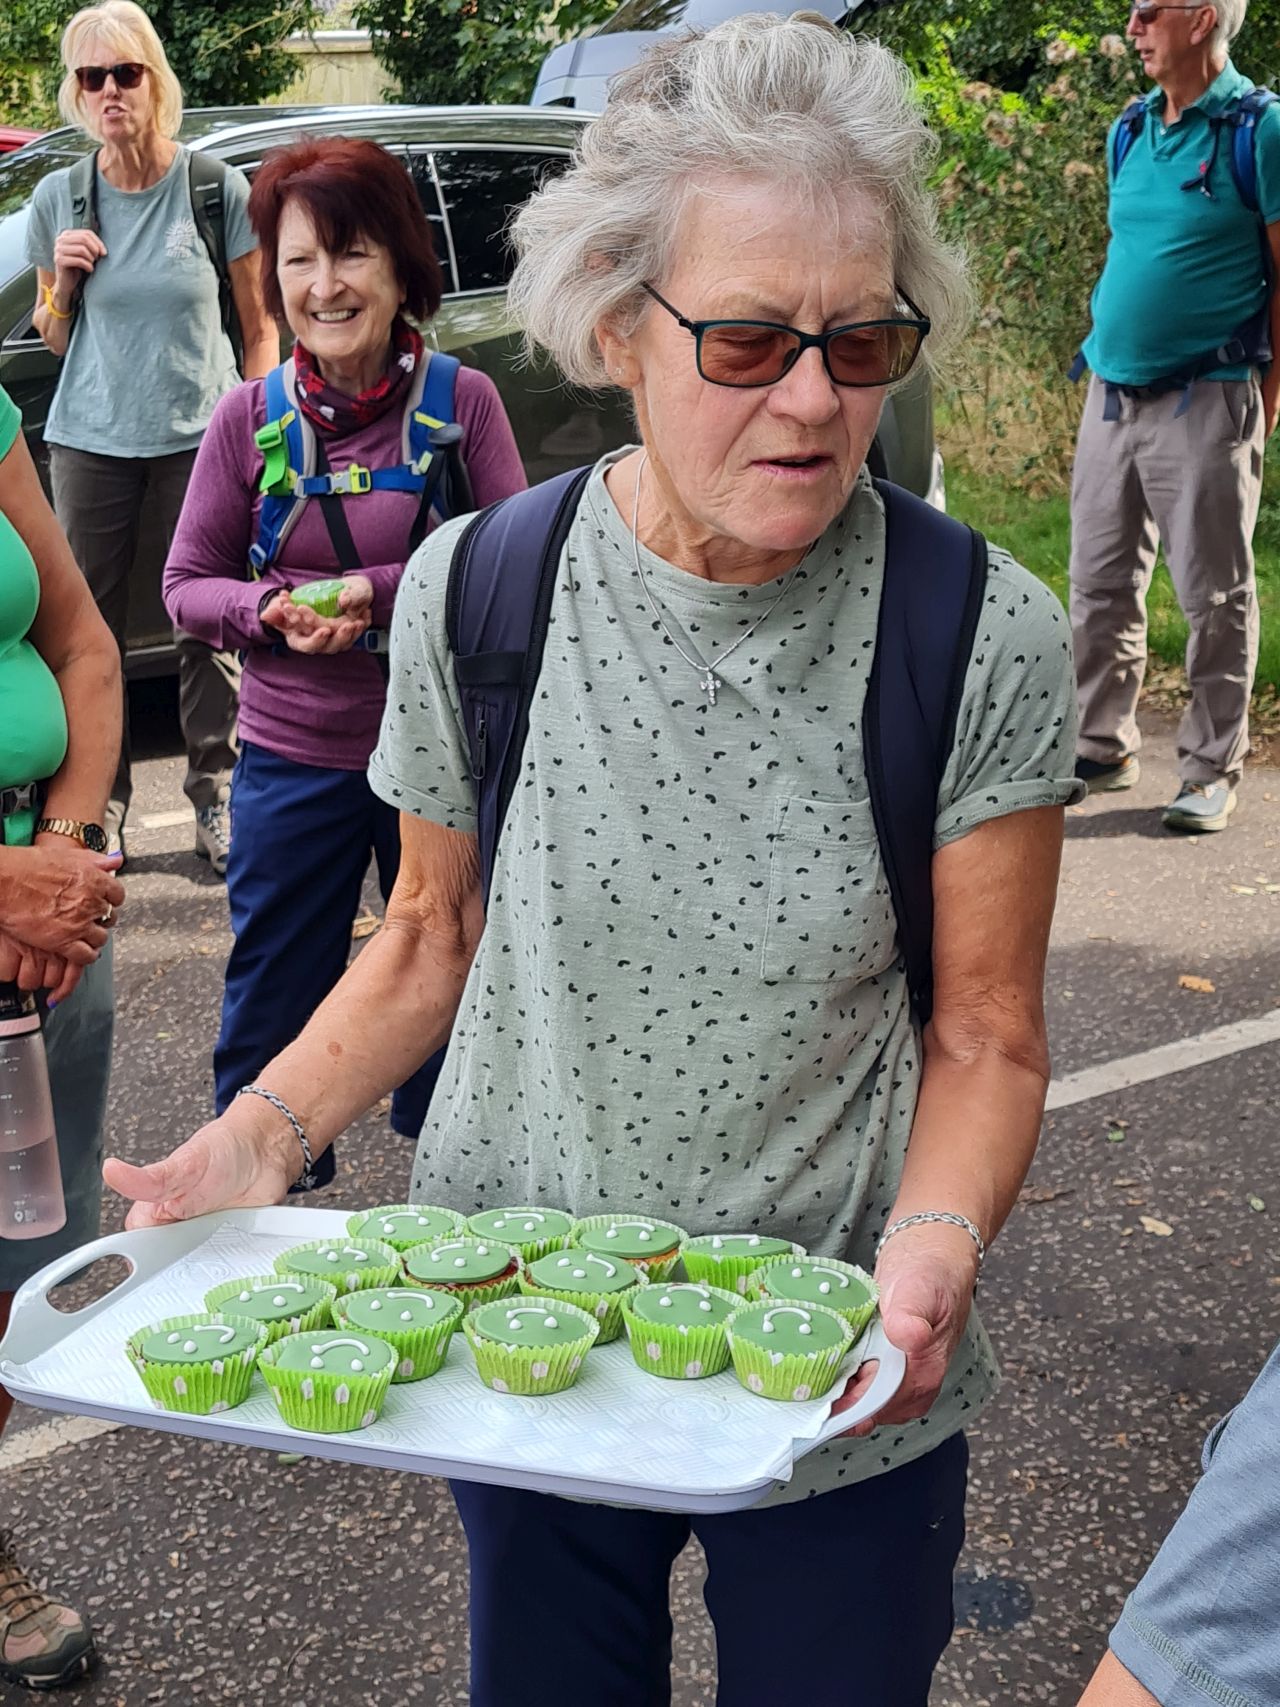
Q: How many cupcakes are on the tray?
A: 15